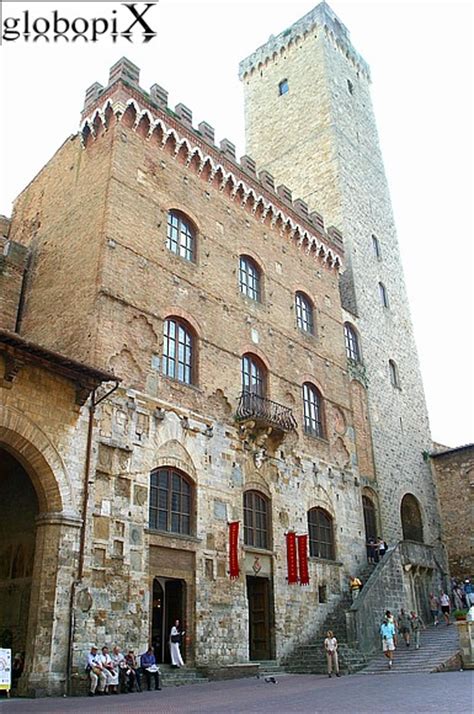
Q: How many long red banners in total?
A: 3